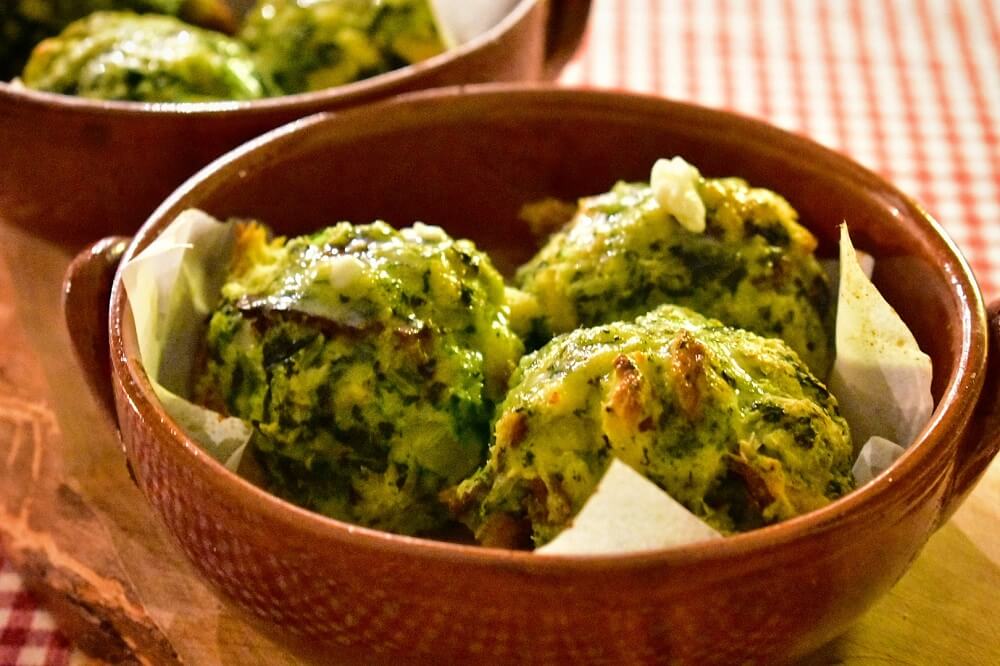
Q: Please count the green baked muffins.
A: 6